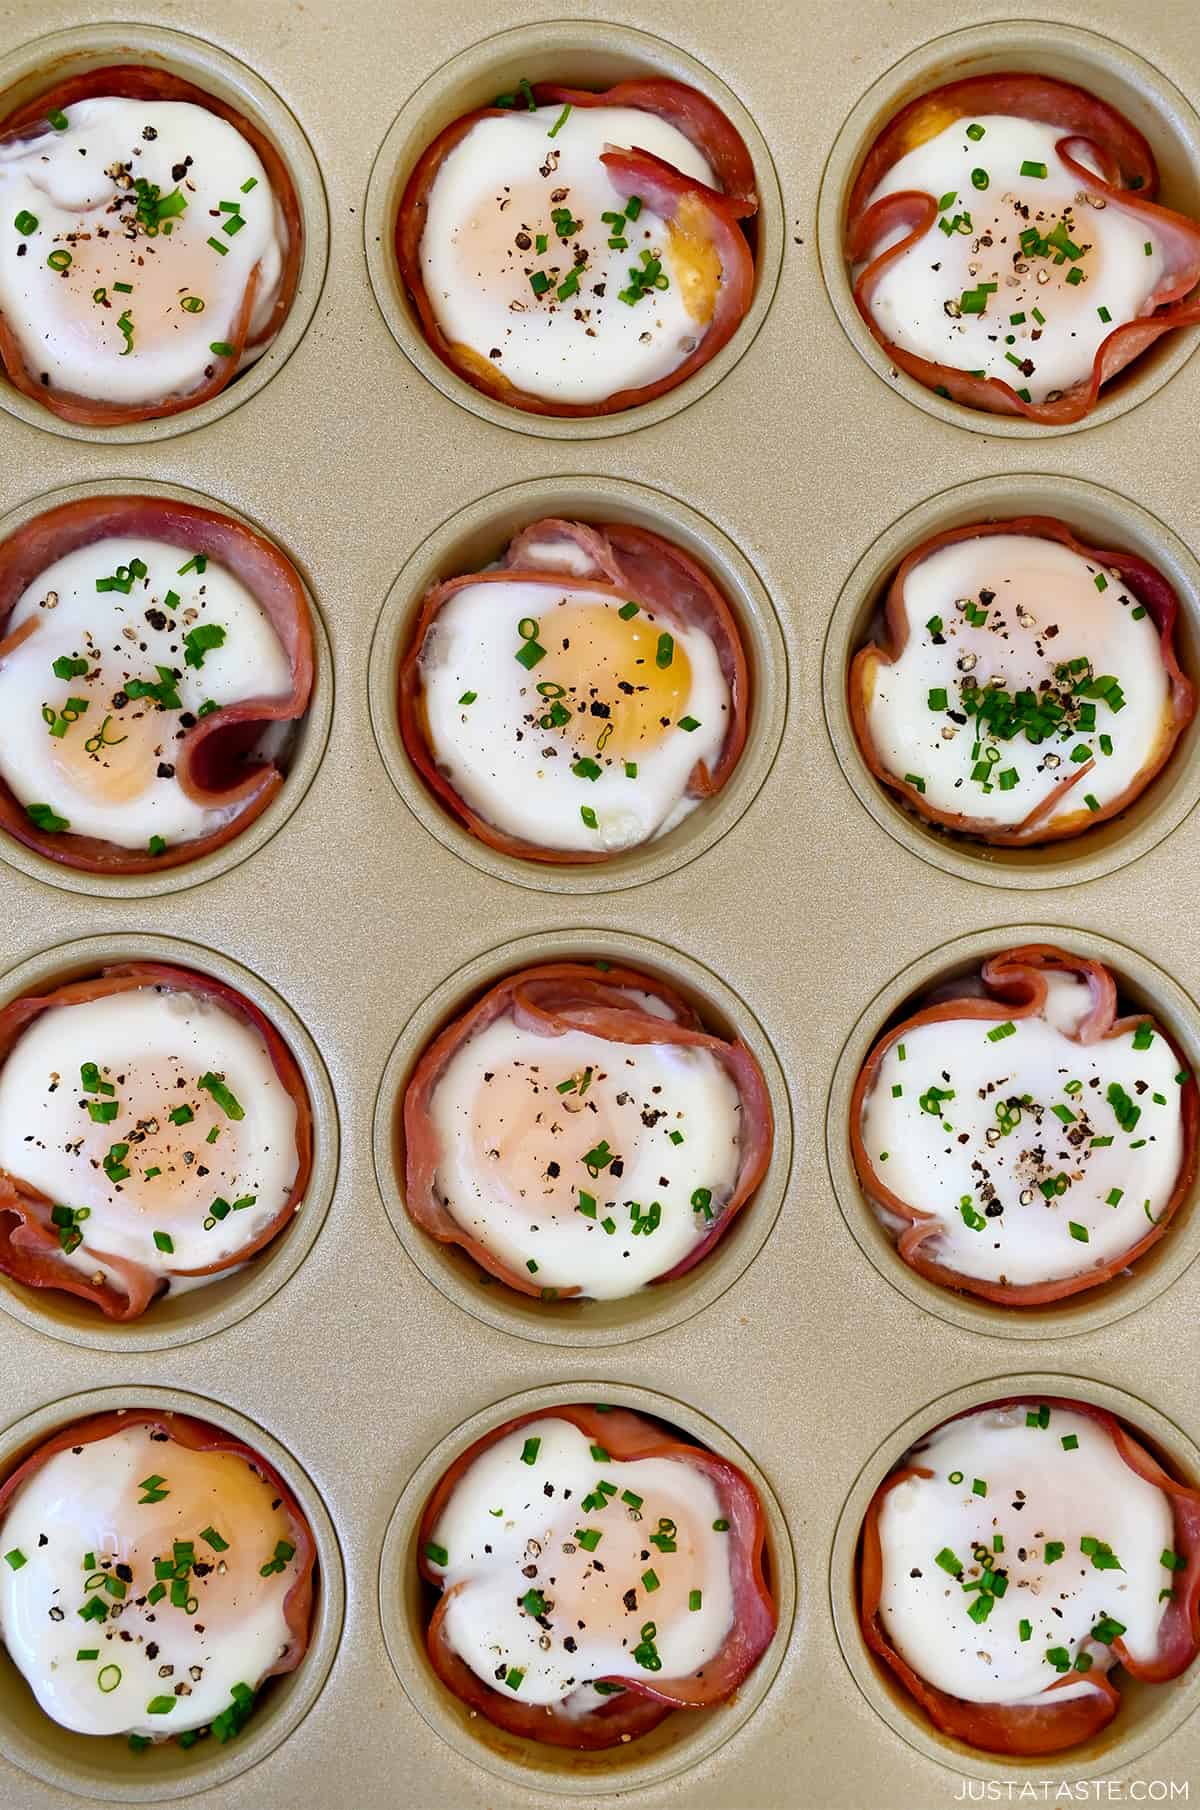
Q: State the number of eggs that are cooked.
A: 12